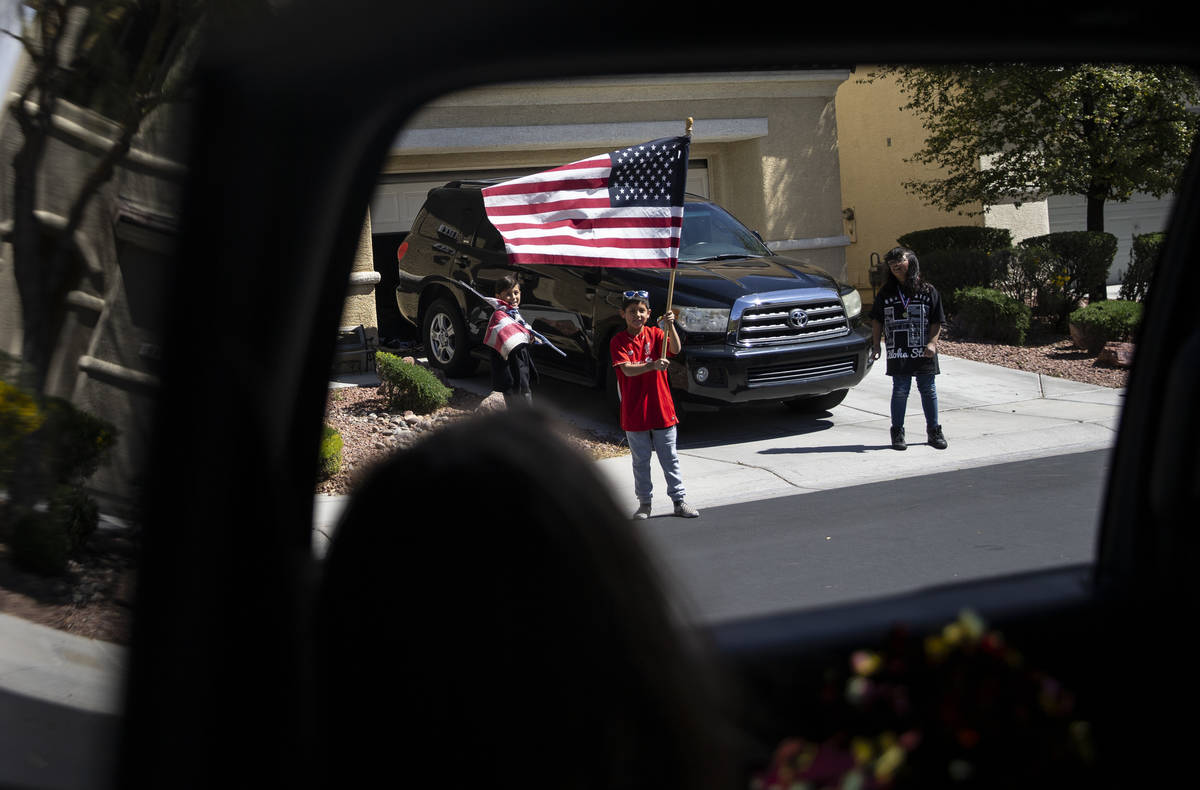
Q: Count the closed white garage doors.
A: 1